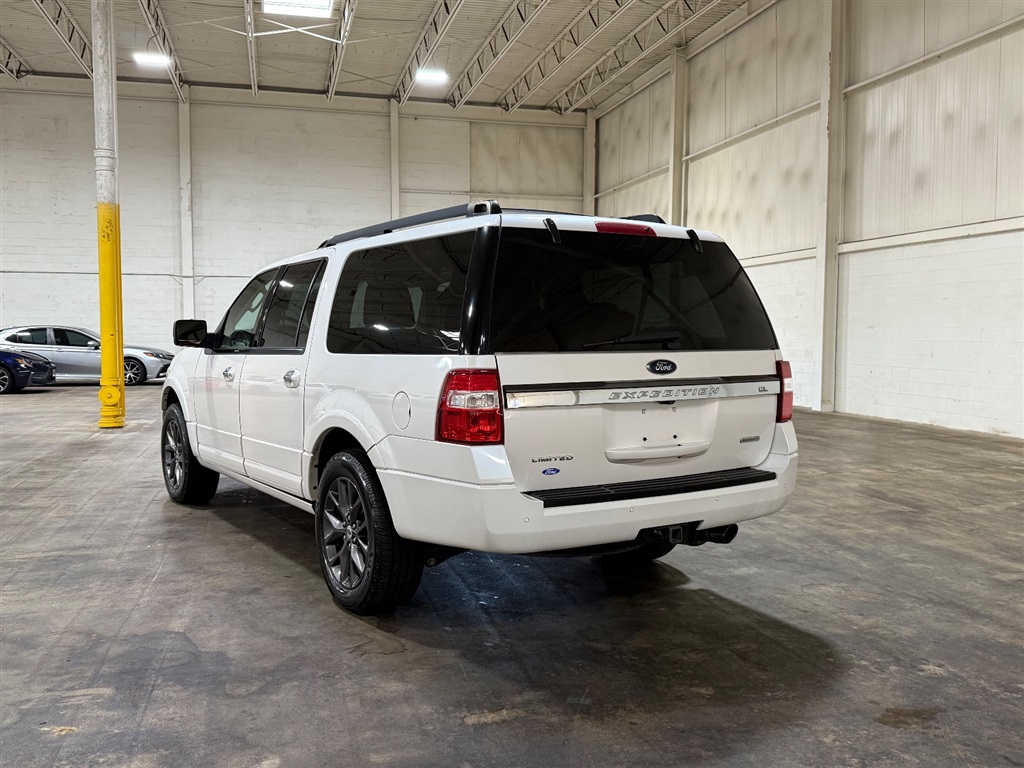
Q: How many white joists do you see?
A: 9